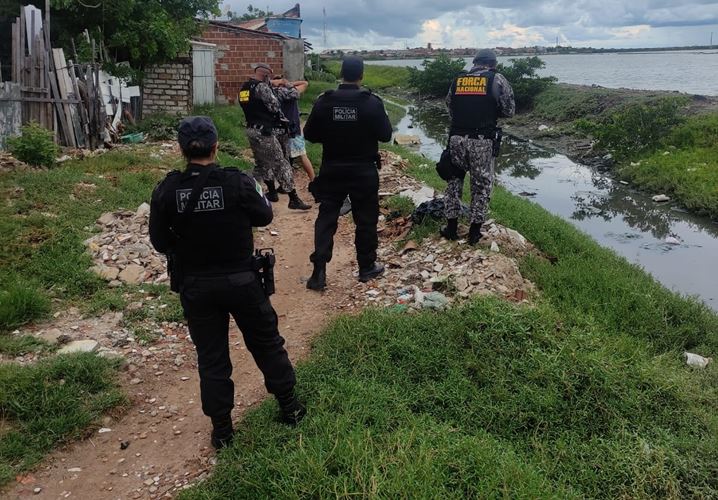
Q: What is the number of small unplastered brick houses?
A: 1